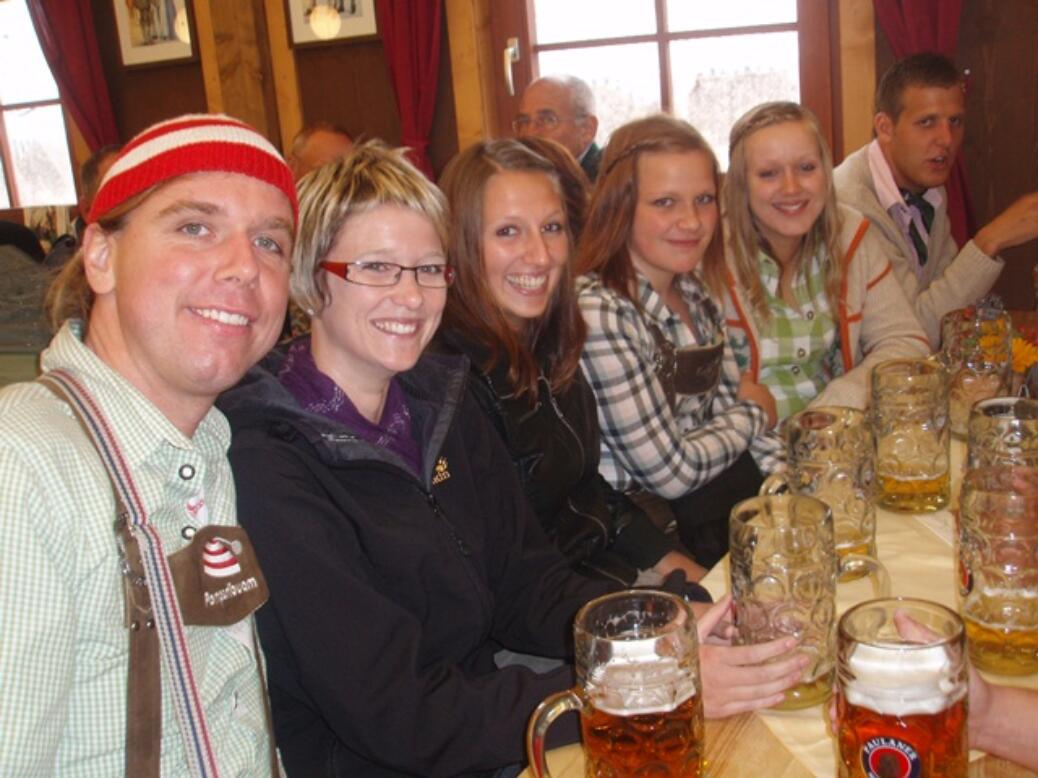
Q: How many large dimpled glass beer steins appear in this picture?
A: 8